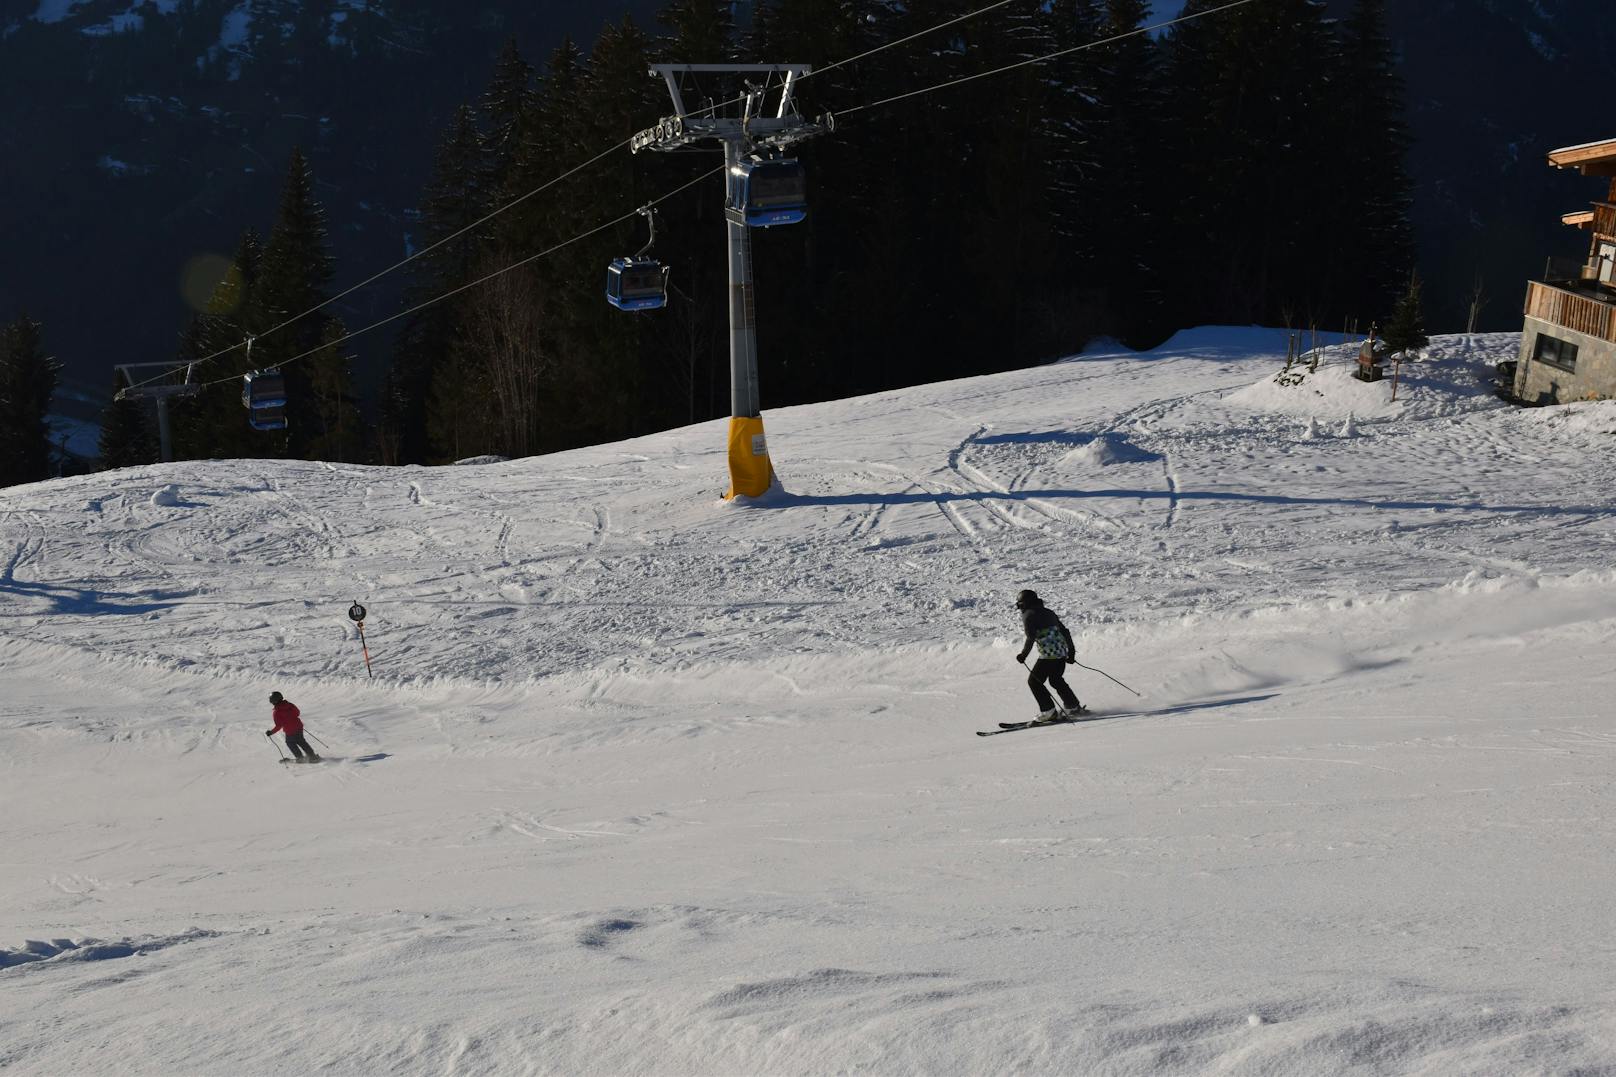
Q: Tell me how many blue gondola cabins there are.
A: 4